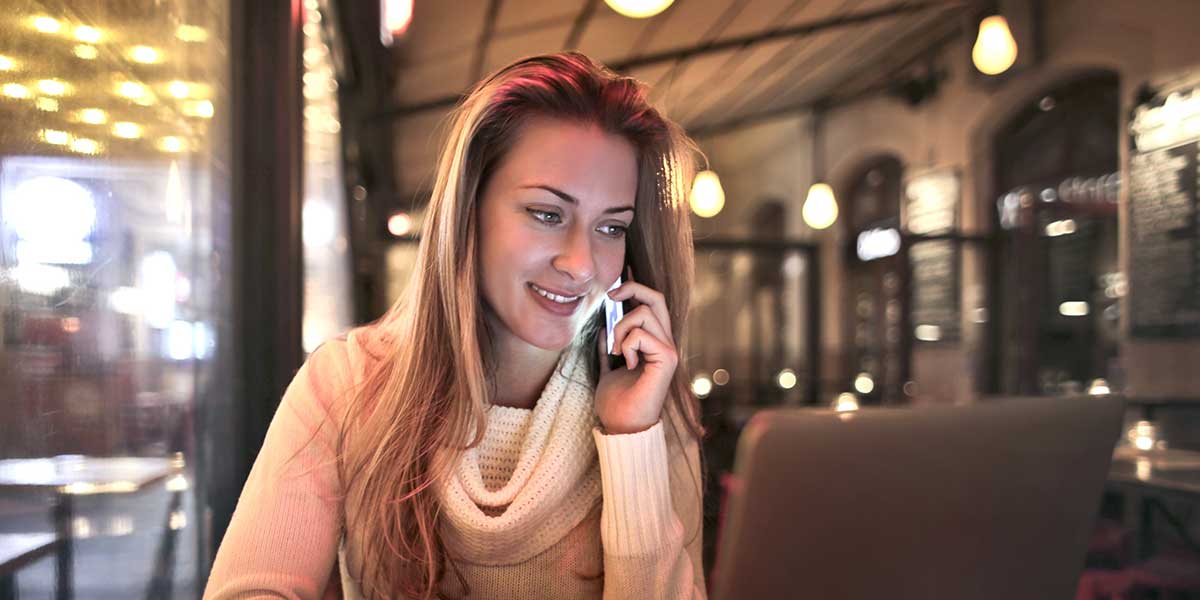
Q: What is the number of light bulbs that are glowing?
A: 4